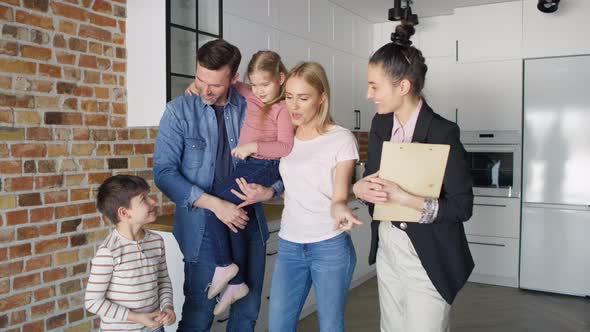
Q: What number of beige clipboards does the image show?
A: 1